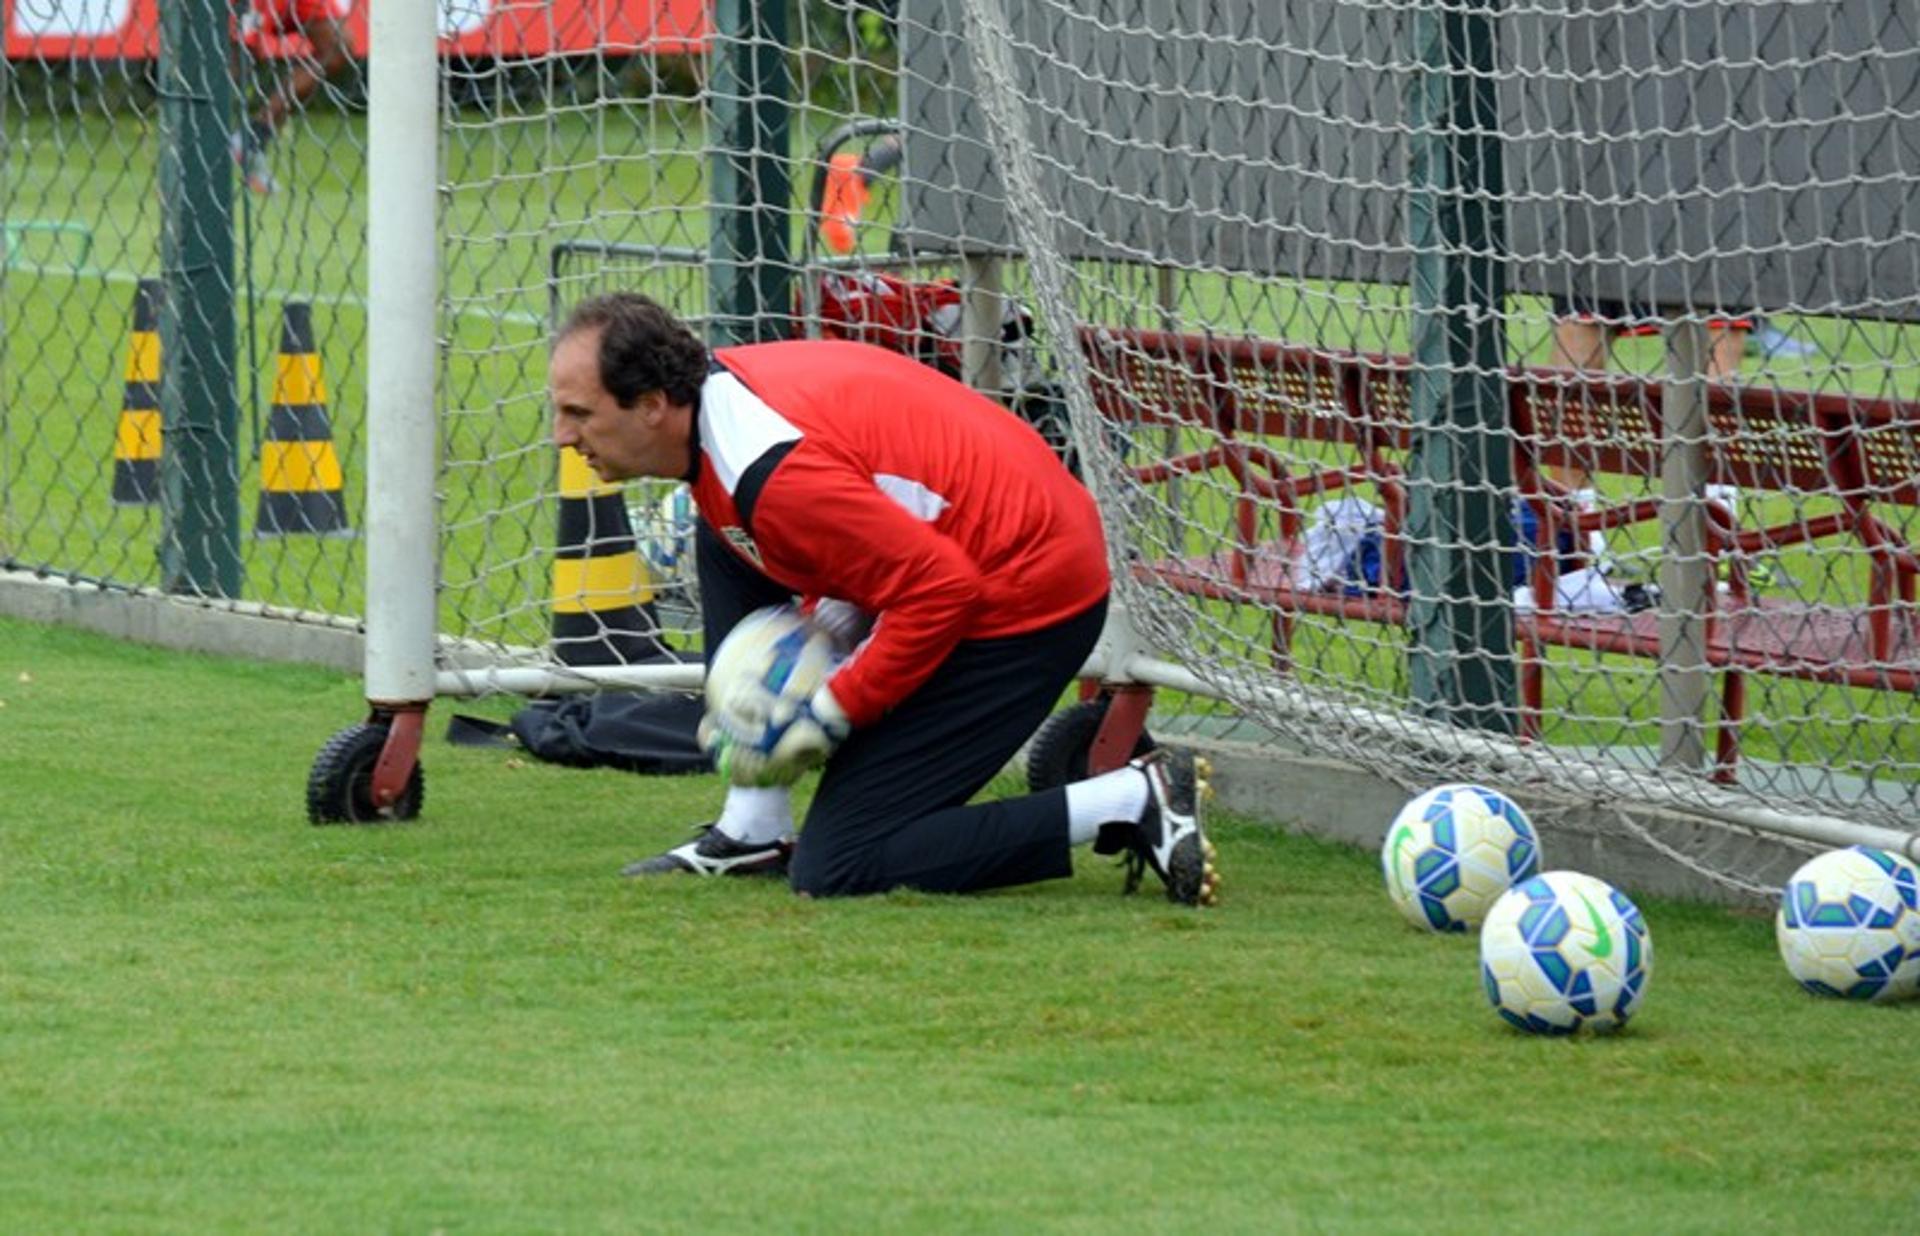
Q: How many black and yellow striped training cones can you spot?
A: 3